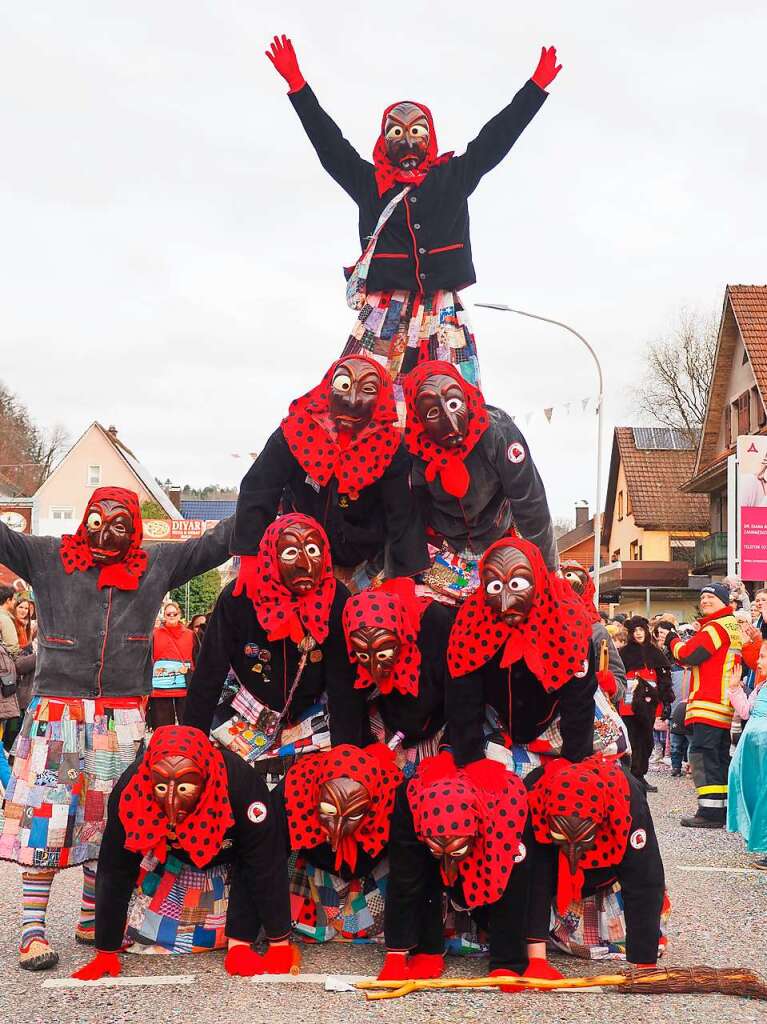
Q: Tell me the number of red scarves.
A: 12